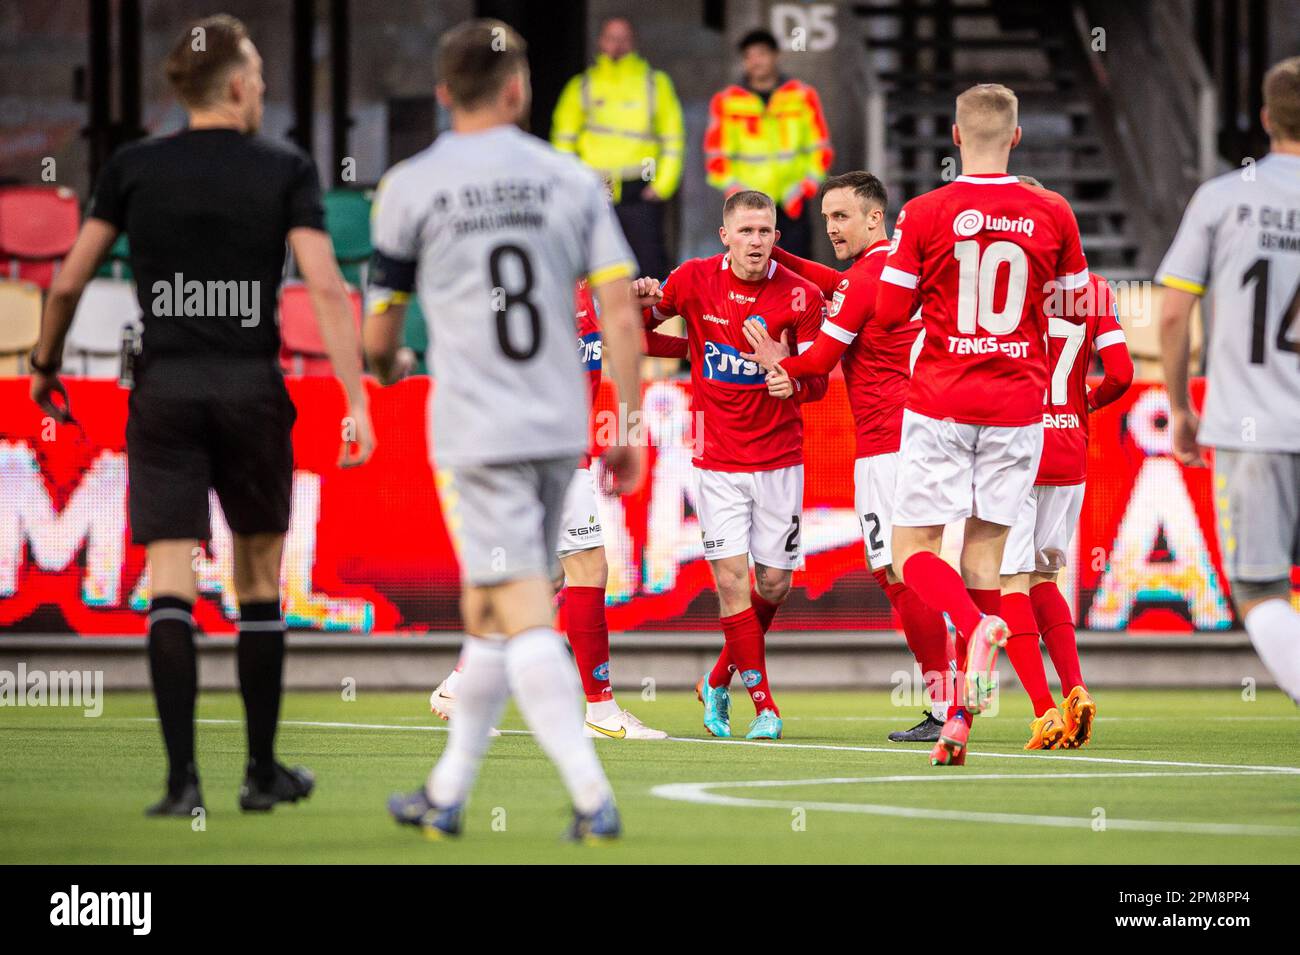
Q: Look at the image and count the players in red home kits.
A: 5